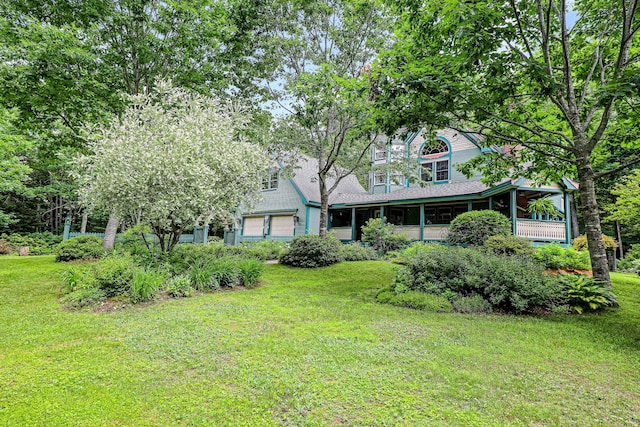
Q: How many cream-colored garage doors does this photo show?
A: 2